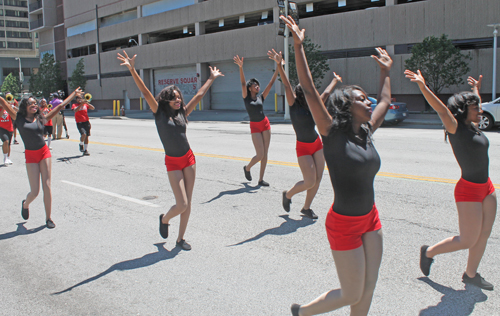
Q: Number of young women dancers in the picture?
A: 6